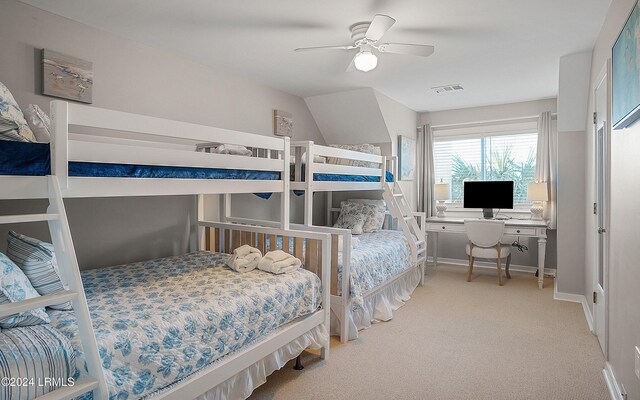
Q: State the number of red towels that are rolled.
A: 0